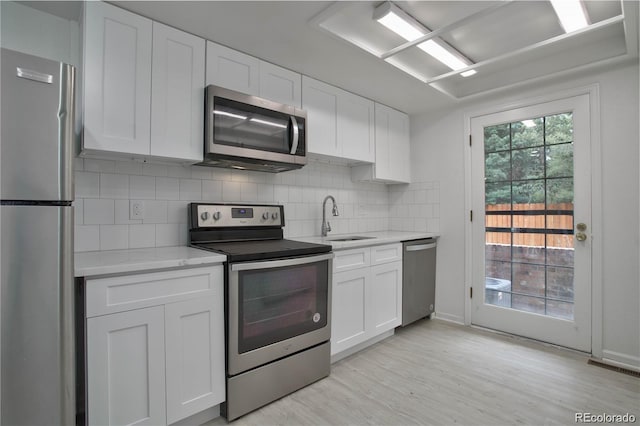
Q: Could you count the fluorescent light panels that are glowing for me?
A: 2